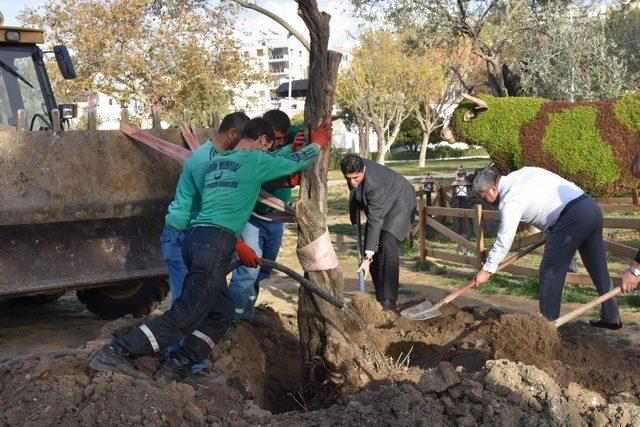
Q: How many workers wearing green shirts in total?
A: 3